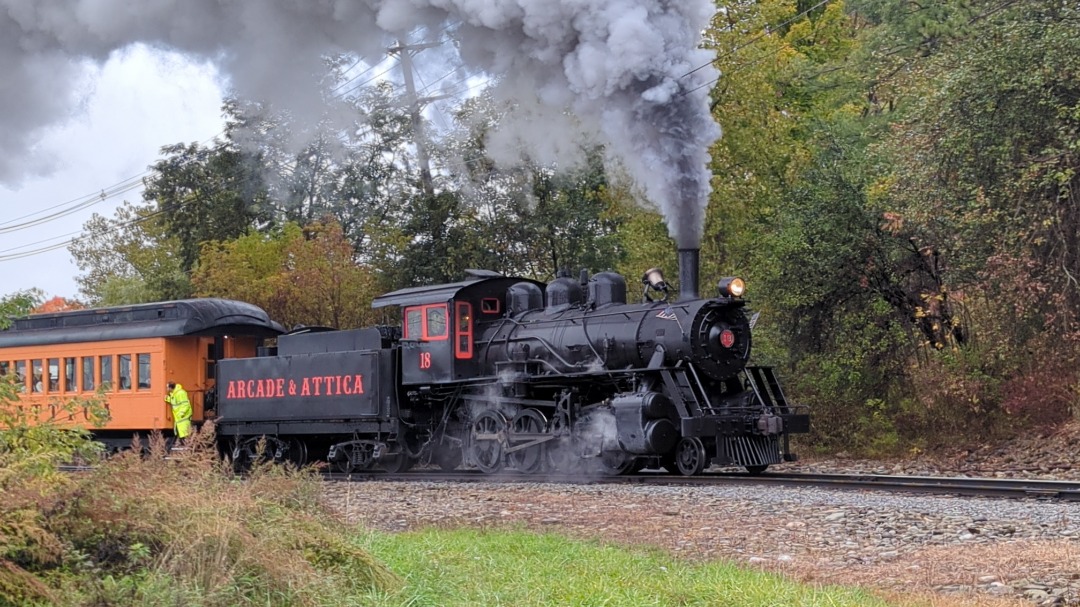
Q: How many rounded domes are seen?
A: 3